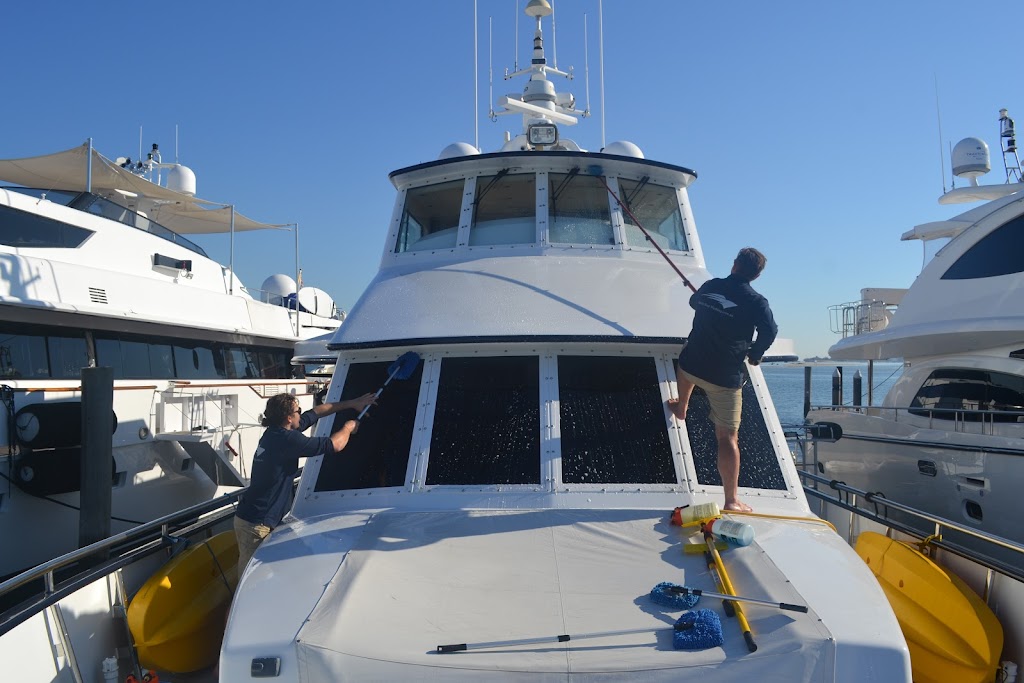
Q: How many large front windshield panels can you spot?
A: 4